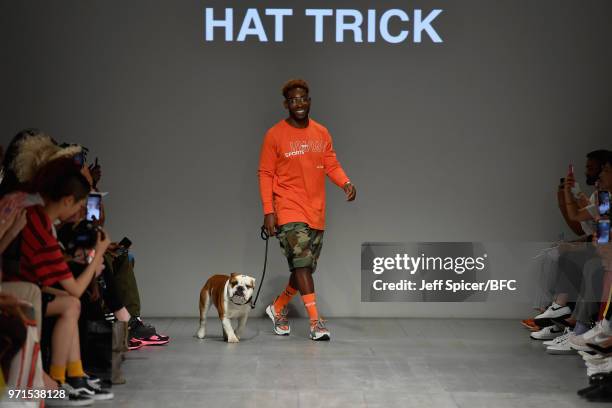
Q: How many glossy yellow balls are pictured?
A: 0